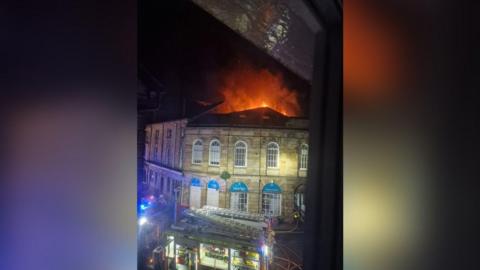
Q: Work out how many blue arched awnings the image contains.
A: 4